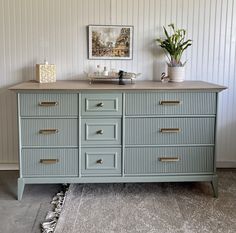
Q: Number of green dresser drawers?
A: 9